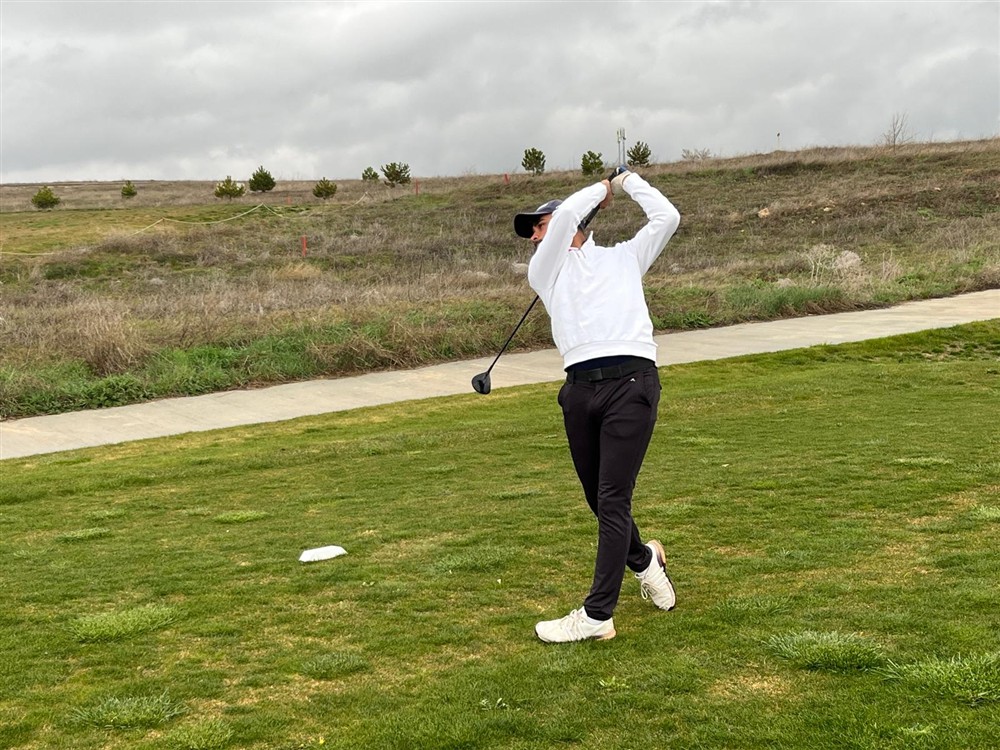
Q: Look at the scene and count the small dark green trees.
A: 10